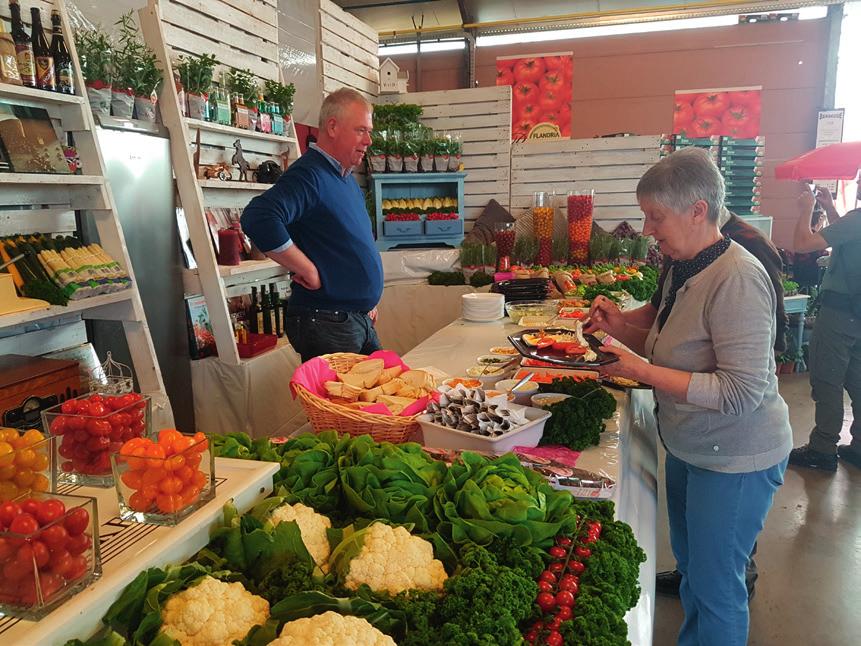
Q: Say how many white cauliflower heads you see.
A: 4